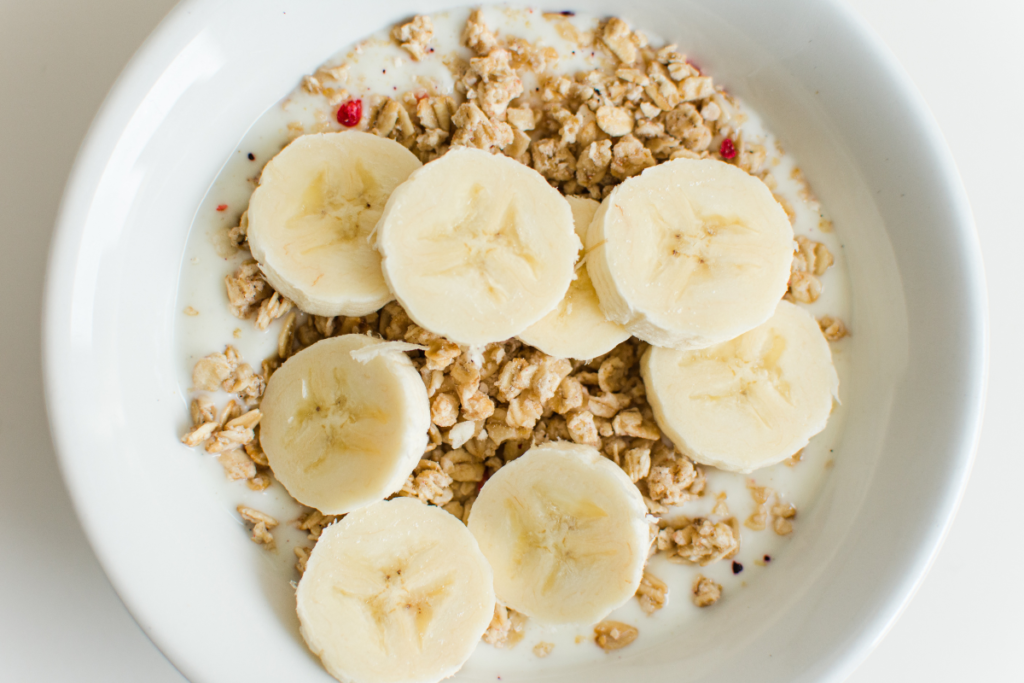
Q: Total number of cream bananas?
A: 8